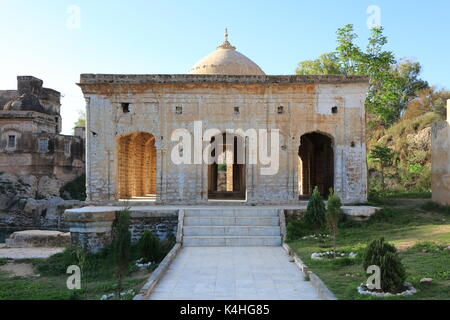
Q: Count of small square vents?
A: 5